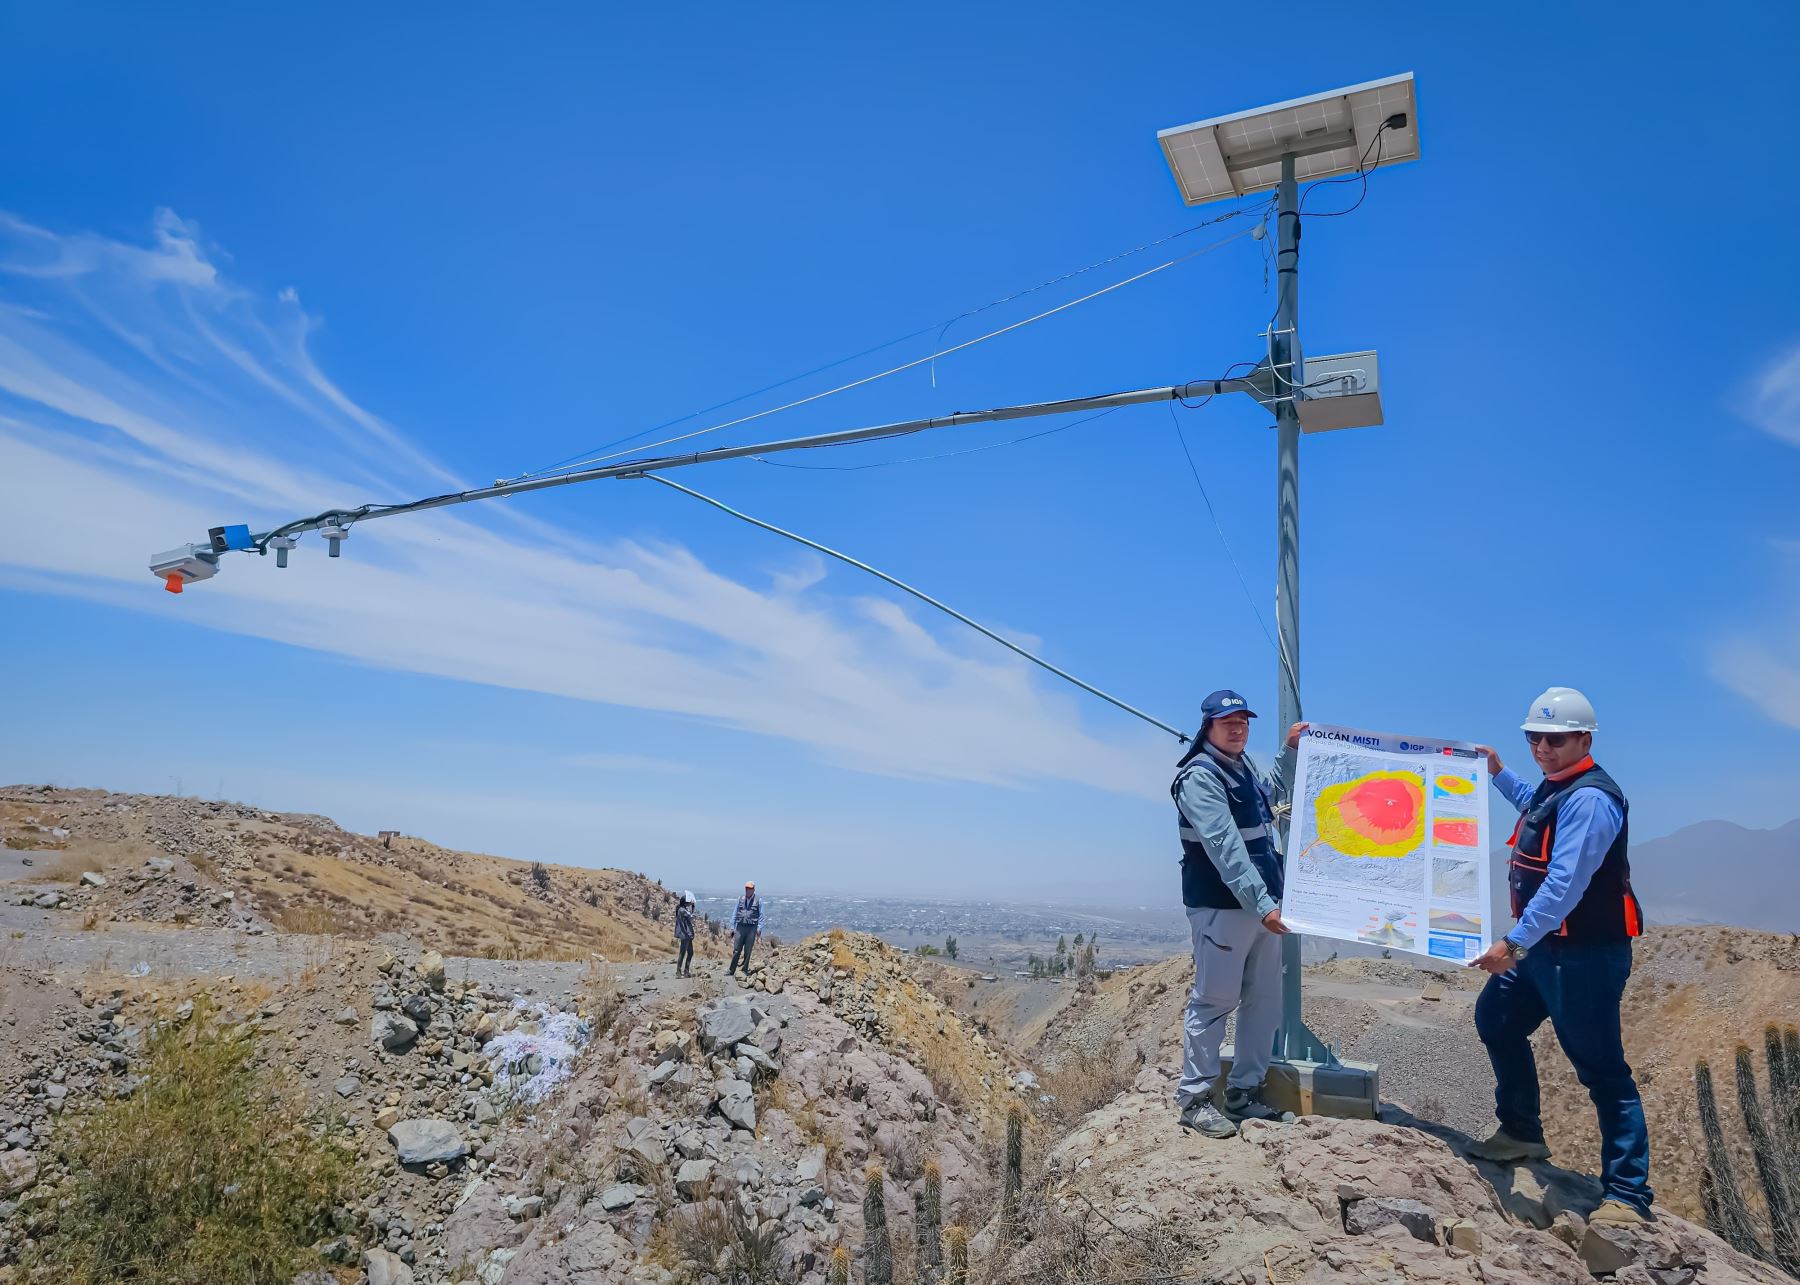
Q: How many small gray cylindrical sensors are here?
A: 2